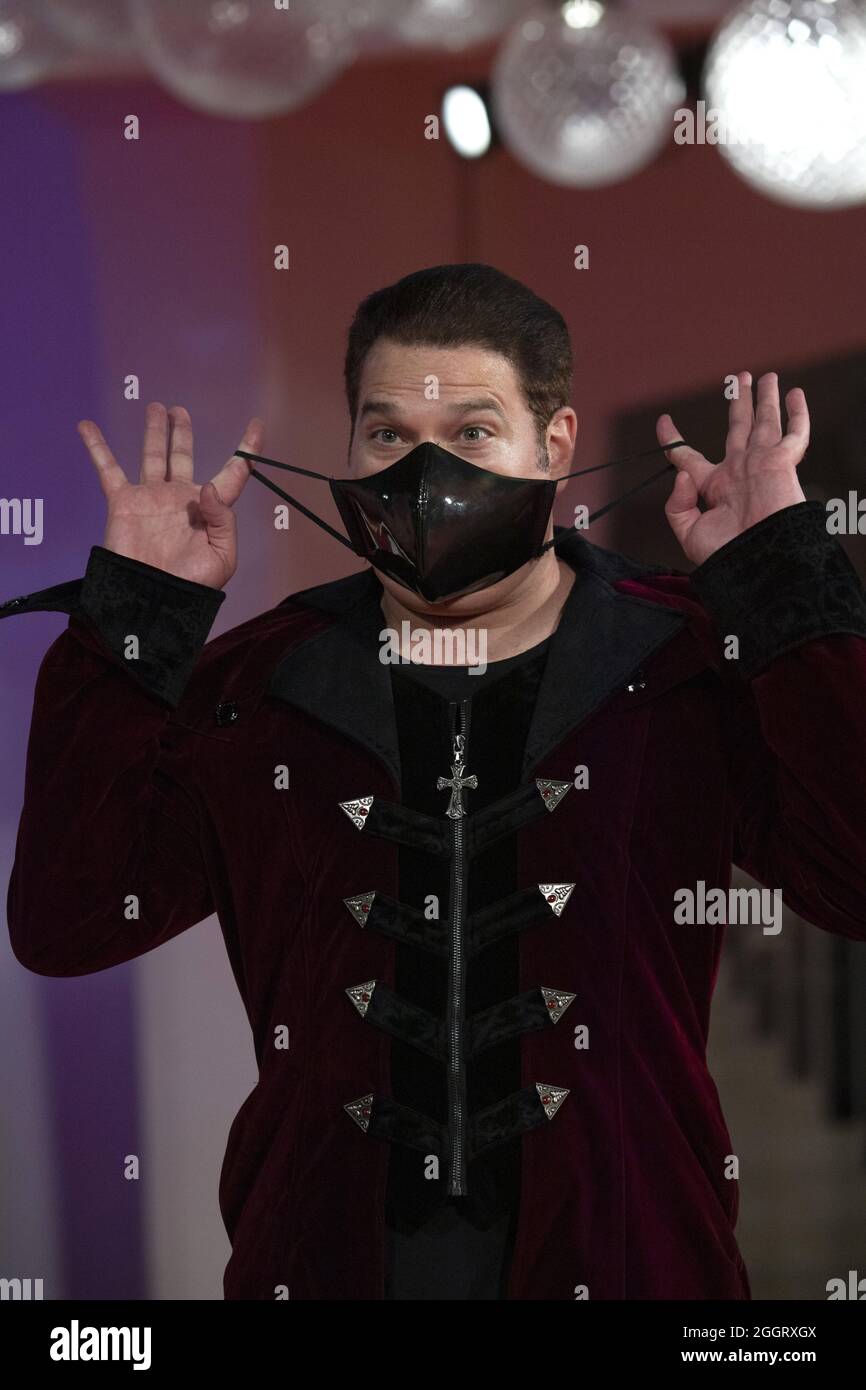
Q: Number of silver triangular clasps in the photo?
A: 8